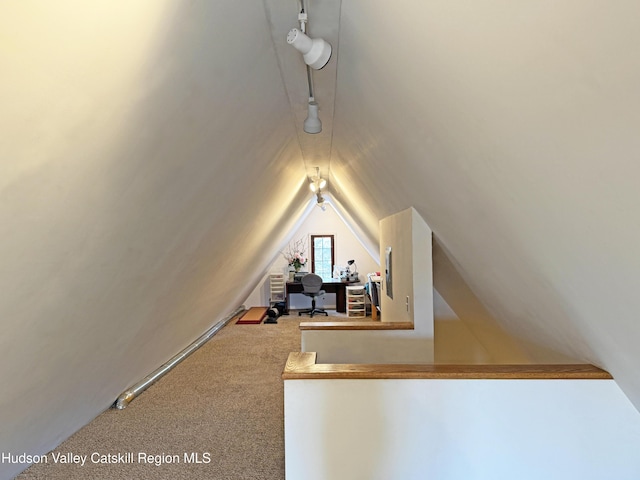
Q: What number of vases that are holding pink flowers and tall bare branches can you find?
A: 1